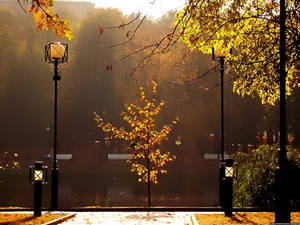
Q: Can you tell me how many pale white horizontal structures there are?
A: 3